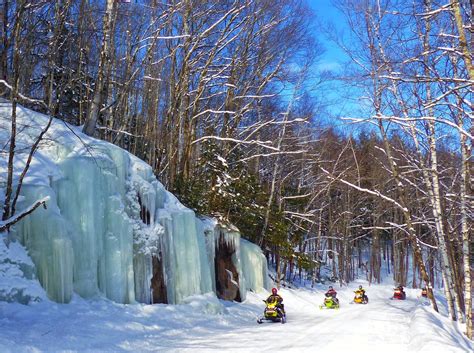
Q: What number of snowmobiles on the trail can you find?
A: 5